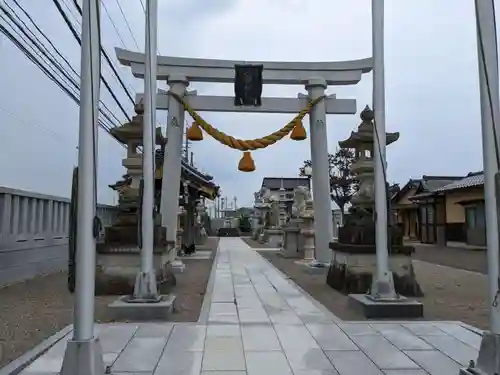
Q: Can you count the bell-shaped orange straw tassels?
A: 3